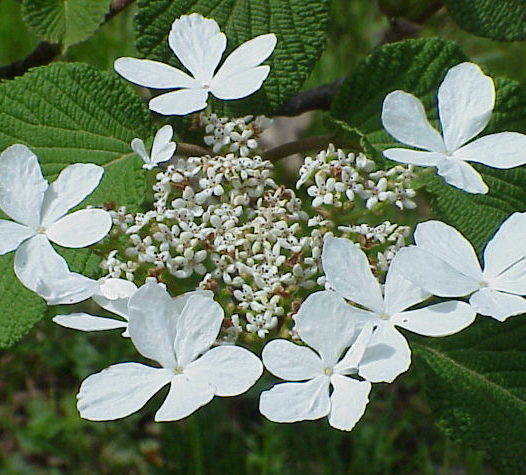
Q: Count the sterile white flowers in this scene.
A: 9